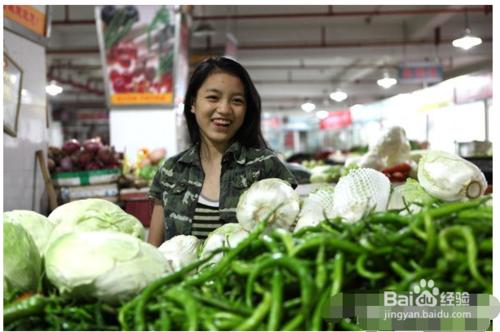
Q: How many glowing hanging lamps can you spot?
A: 6